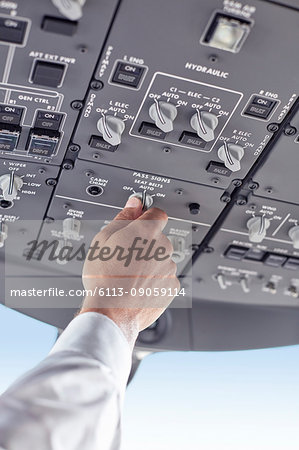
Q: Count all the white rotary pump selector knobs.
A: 4